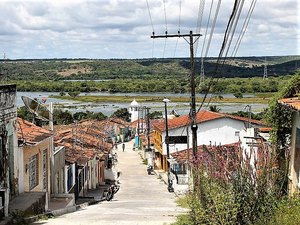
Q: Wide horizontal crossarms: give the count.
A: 1